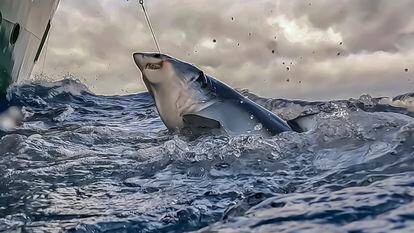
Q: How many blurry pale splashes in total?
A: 1